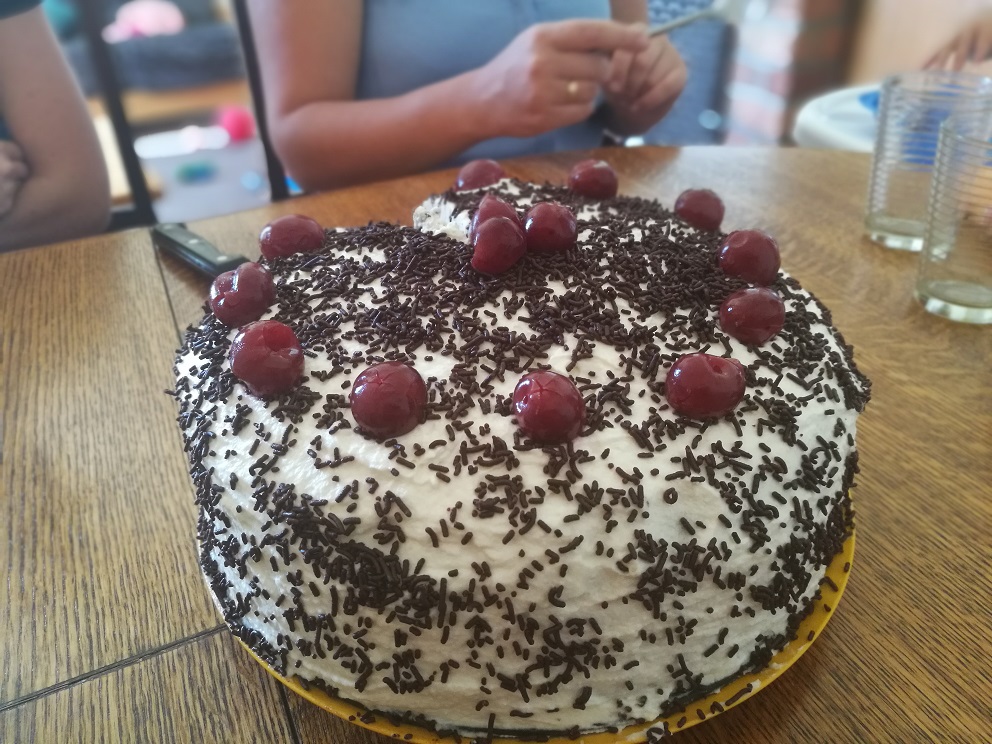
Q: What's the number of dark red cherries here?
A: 14